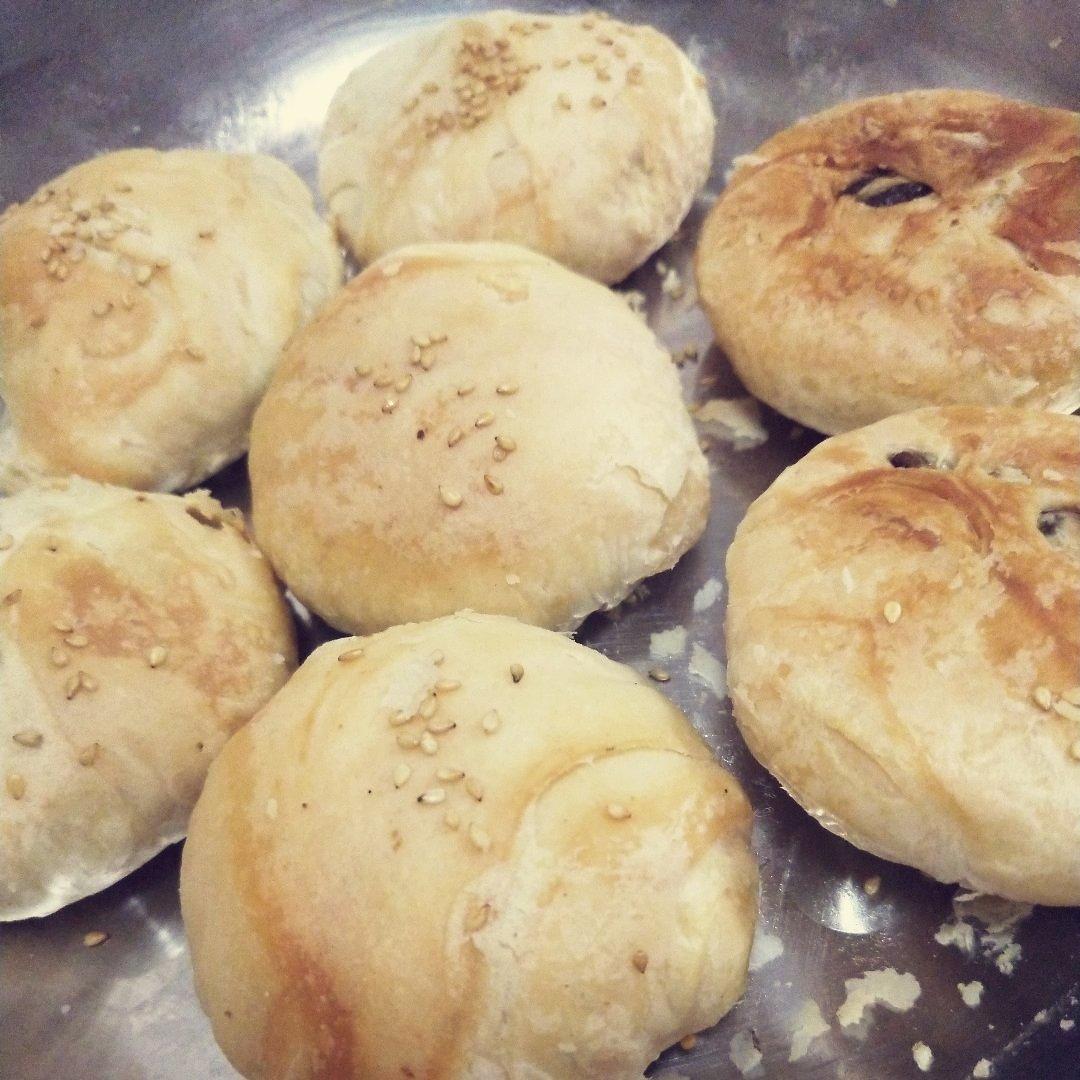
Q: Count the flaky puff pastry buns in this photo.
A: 7